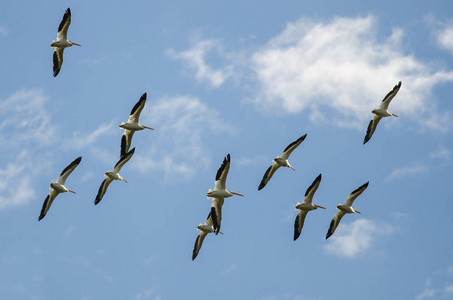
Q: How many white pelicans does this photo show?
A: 10